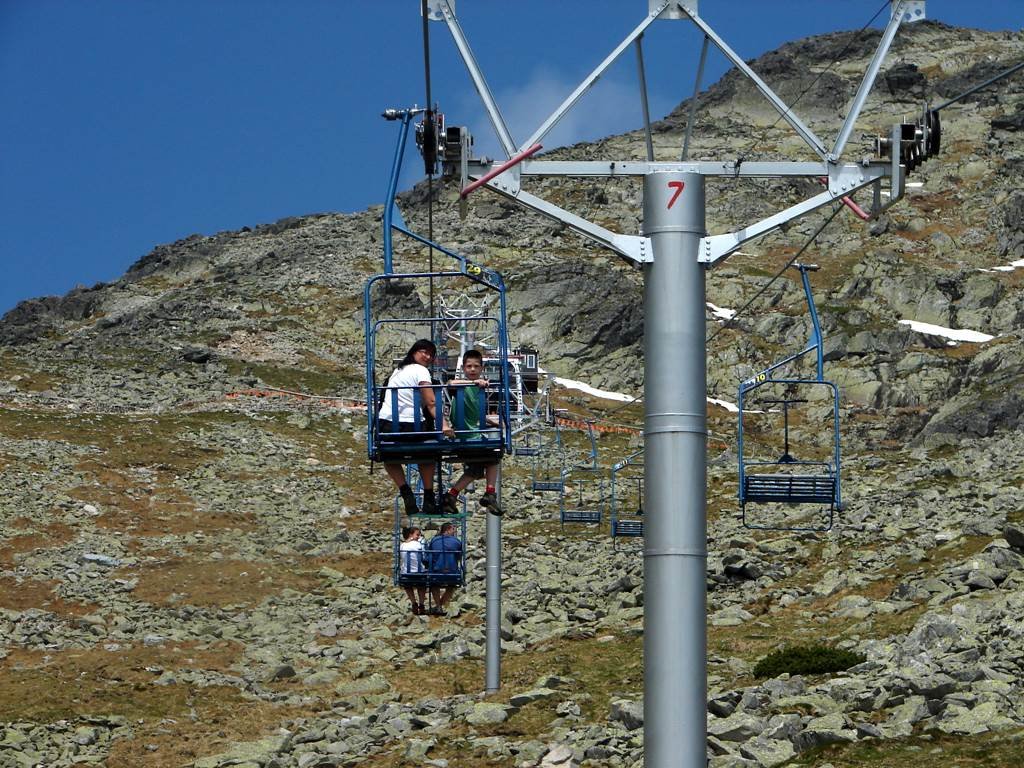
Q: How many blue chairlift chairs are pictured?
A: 7